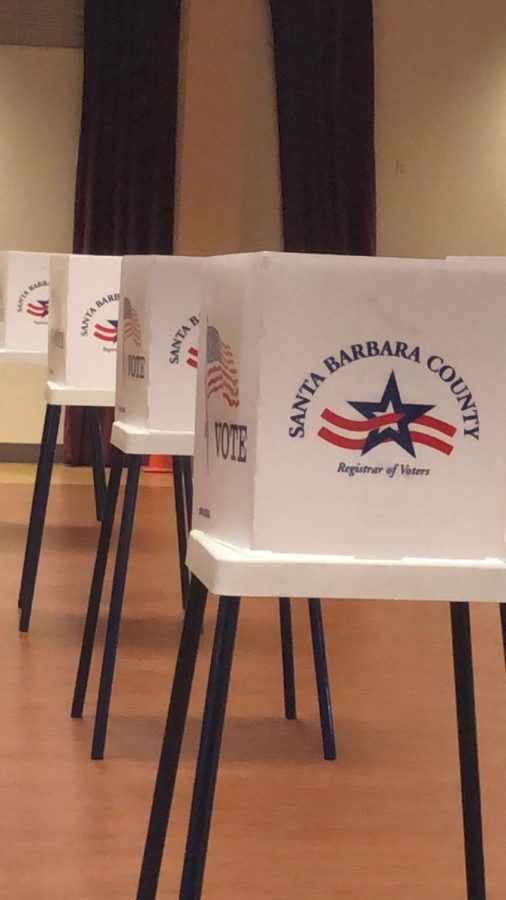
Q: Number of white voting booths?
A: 4